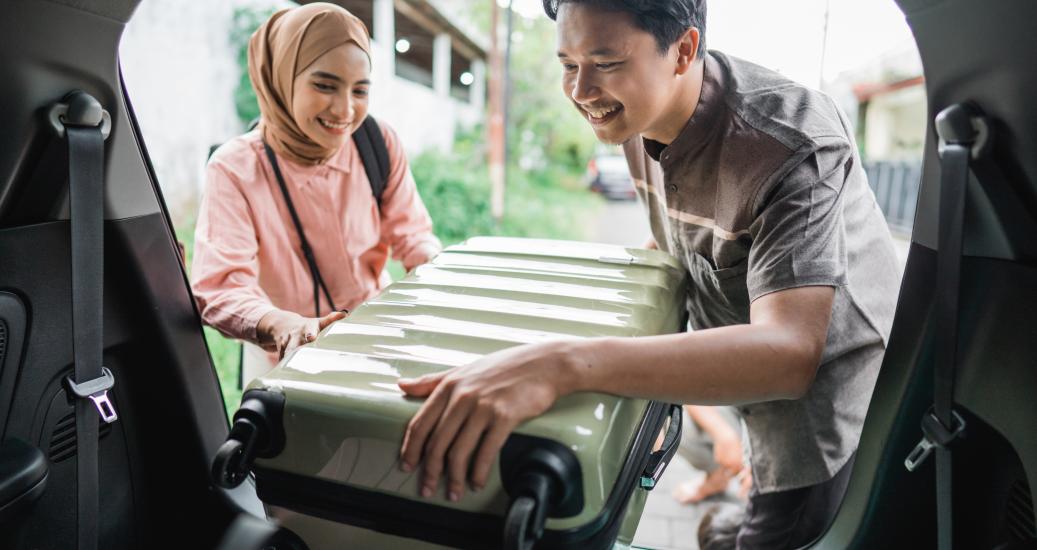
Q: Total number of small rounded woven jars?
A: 0